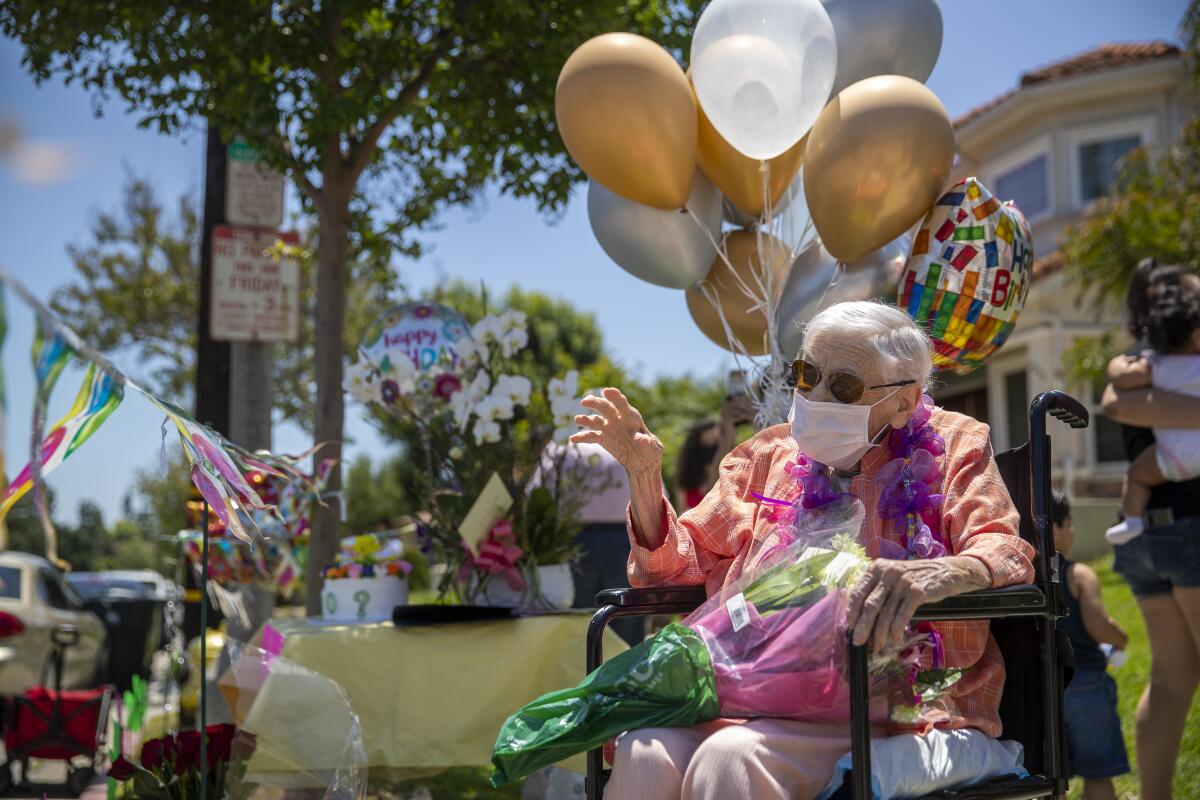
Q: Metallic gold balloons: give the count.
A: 4